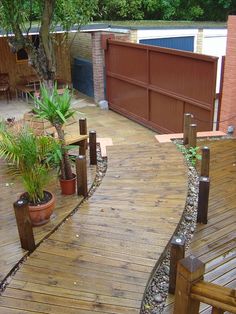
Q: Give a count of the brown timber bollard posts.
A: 9